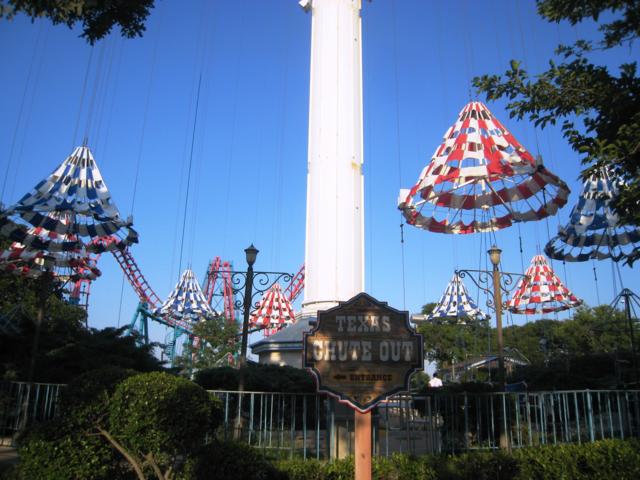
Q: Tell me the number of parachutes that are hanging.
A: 8